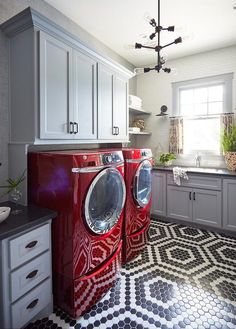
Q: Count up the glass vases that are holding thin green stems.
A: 1